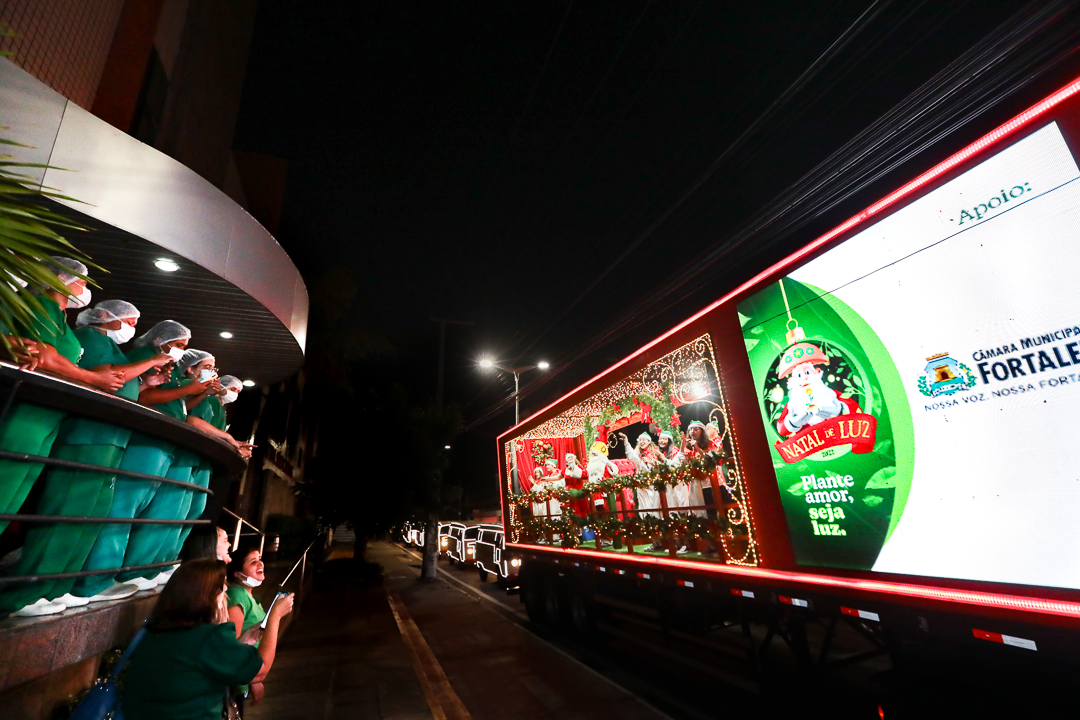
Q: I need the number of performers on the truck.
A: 8